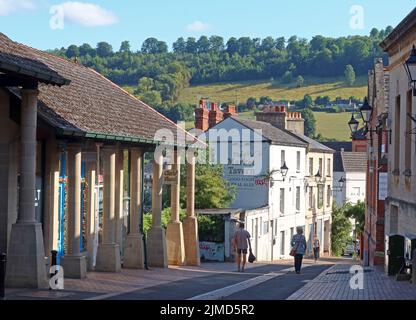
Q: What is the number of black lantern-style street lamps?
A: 6